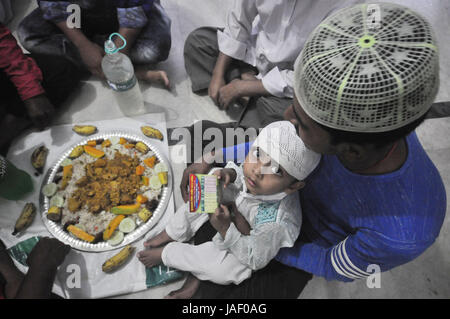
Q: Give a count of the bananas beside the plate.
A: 5